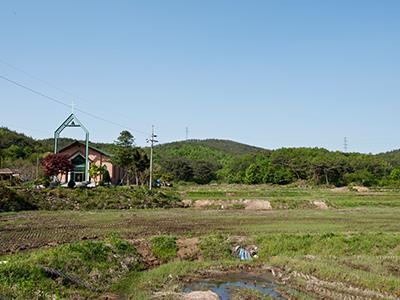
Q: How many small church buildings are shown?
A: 1